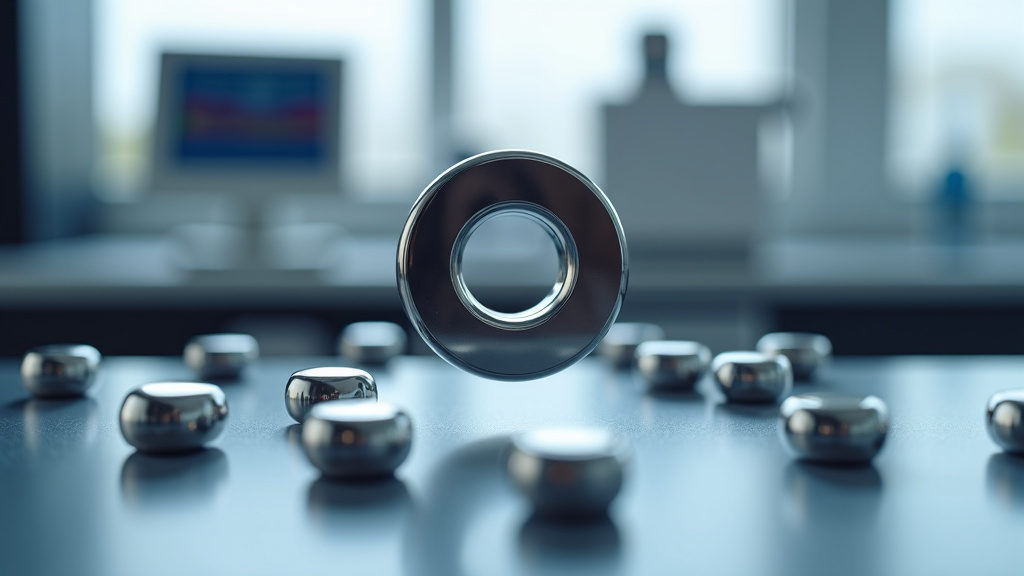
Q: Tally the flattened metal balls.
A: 13